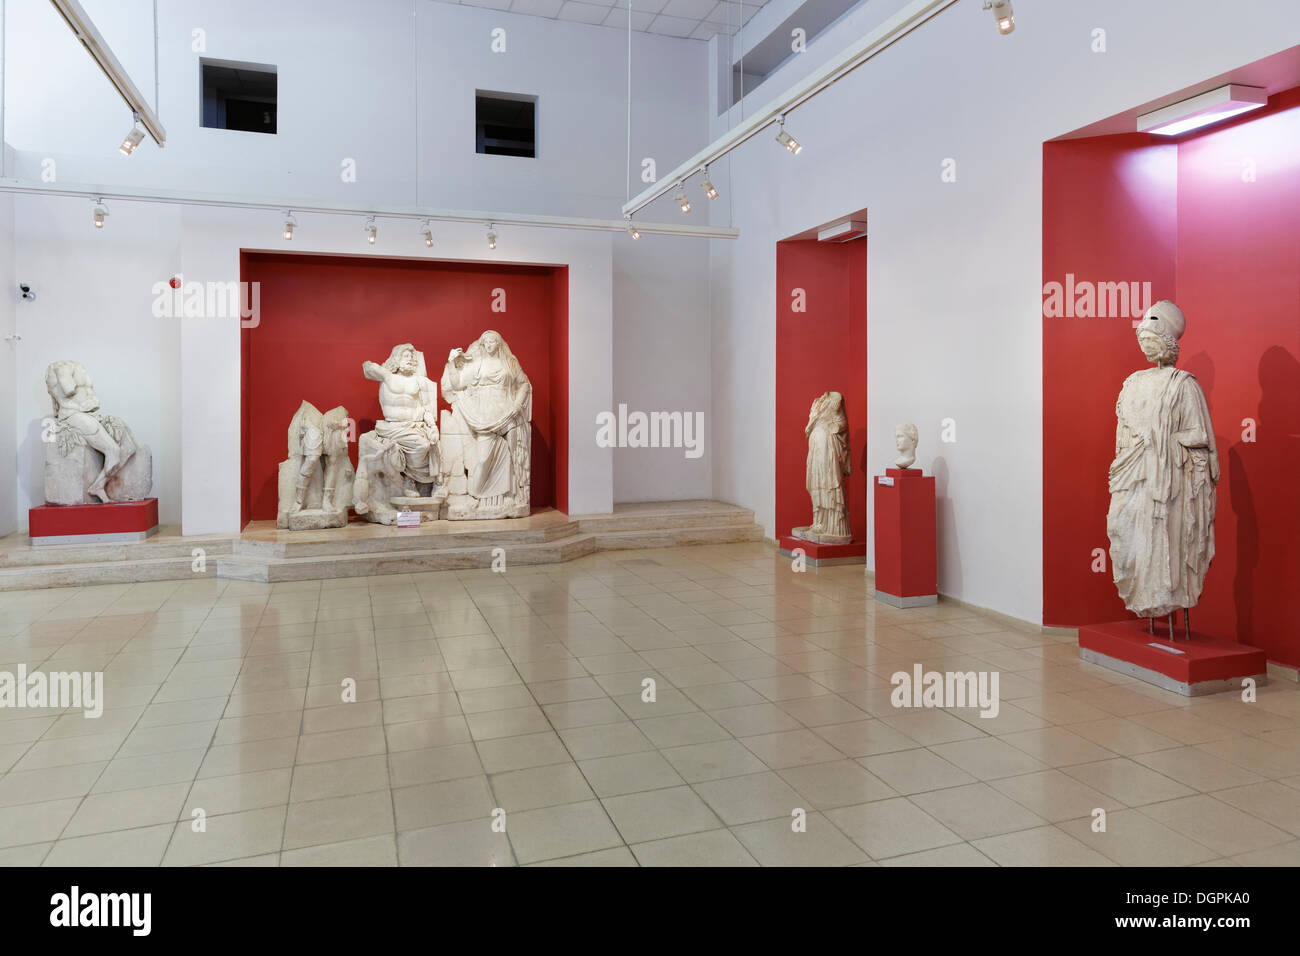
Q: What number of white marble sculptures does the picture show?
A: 7